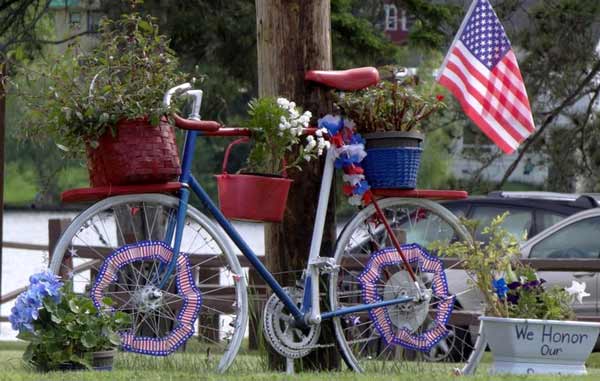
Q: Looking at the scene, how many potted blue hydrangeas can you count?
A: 1